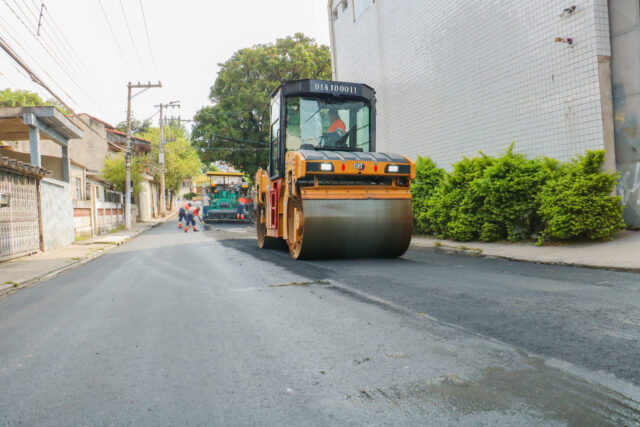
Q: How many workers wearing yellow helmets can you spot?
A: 0